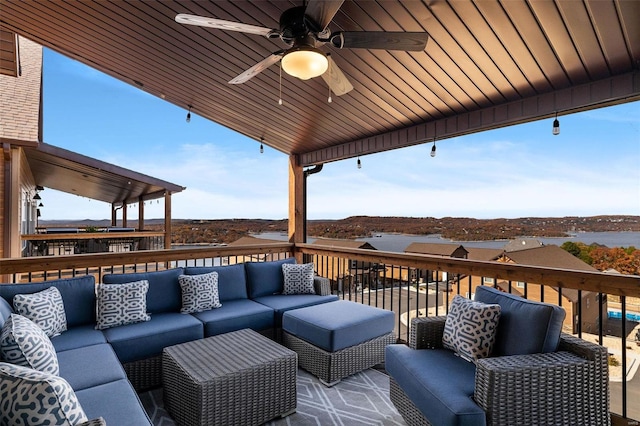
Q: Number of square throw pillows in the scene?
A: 7